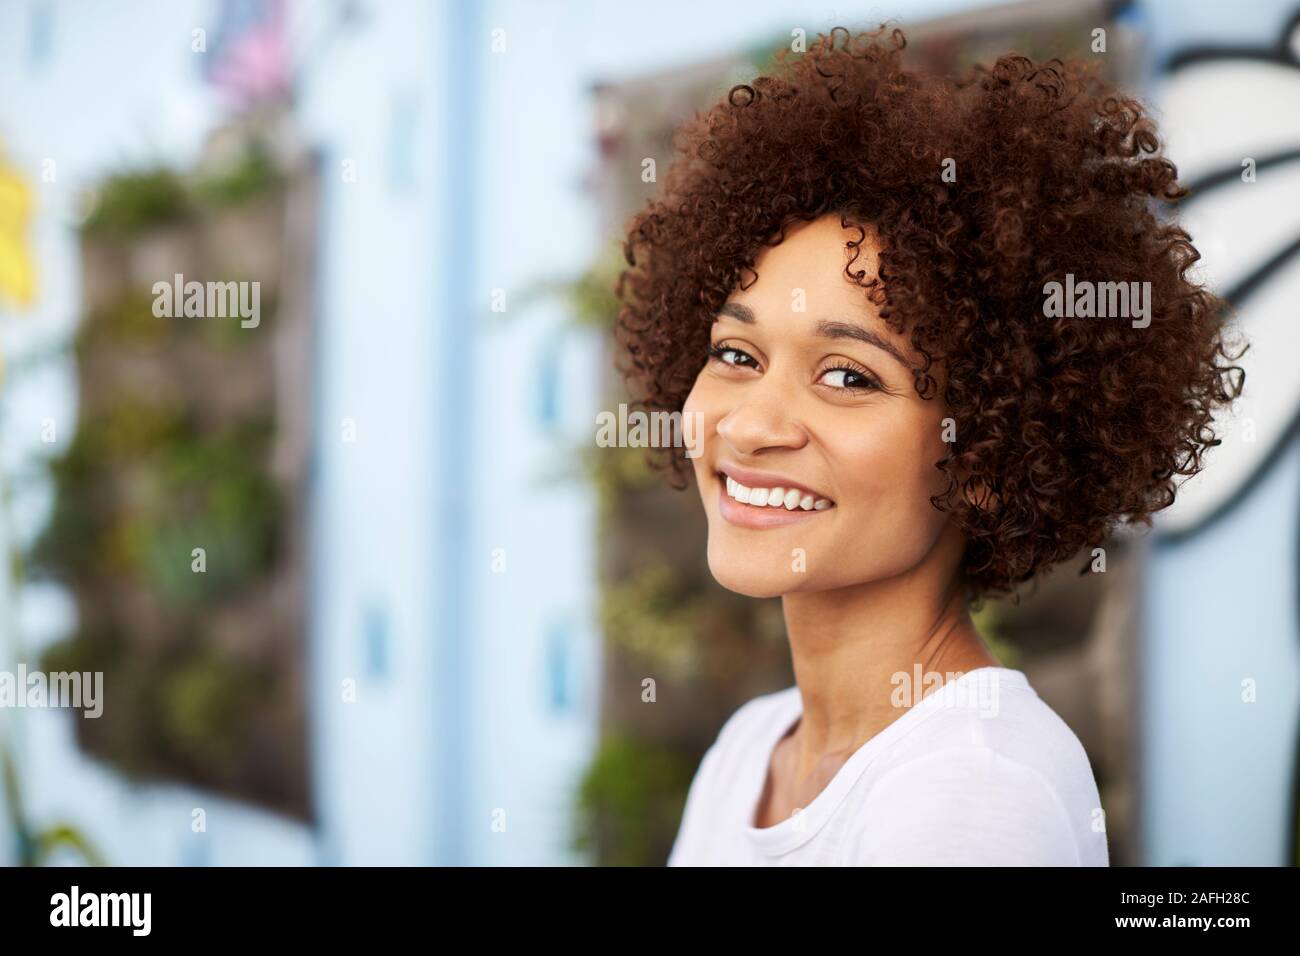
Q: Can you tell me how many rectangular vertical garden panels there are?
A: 2